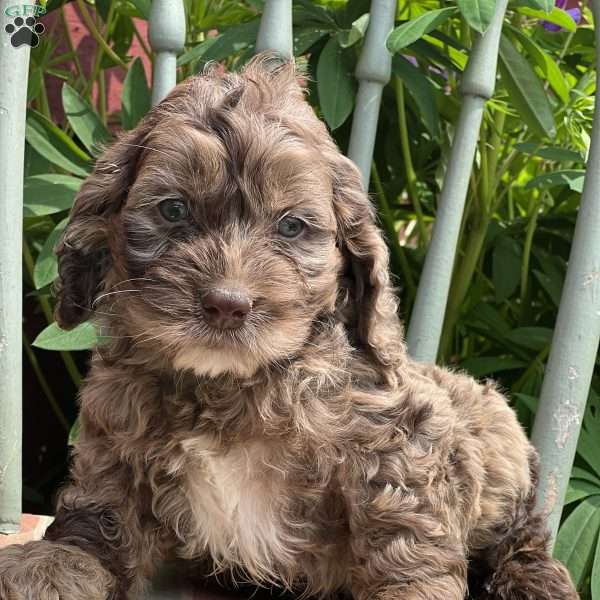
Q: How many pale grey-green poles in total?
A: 6